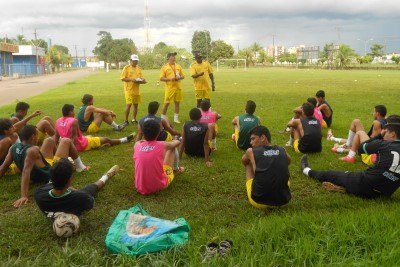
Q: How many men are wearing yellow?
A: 3